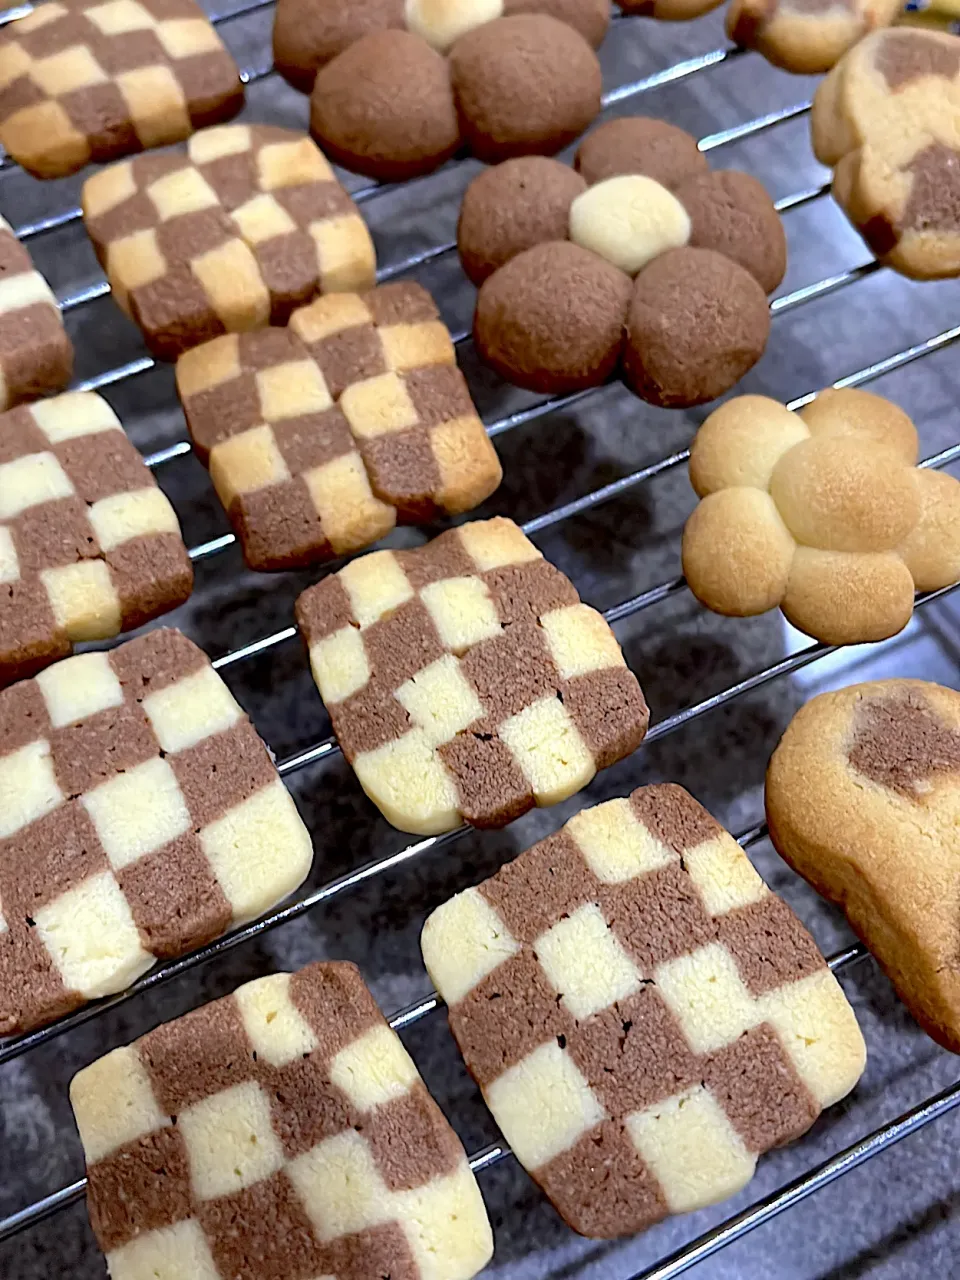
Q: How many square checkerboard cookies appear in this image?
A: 9